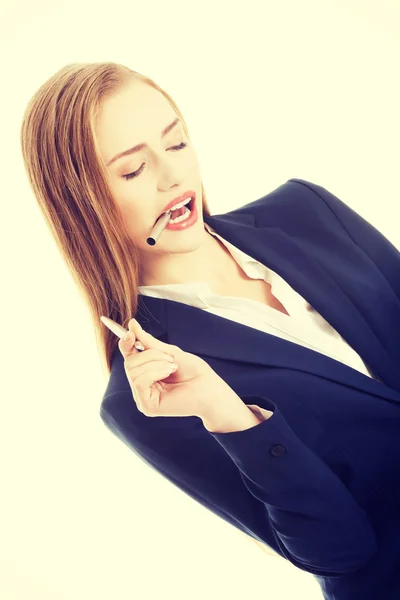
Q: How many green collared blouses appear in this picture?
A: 0